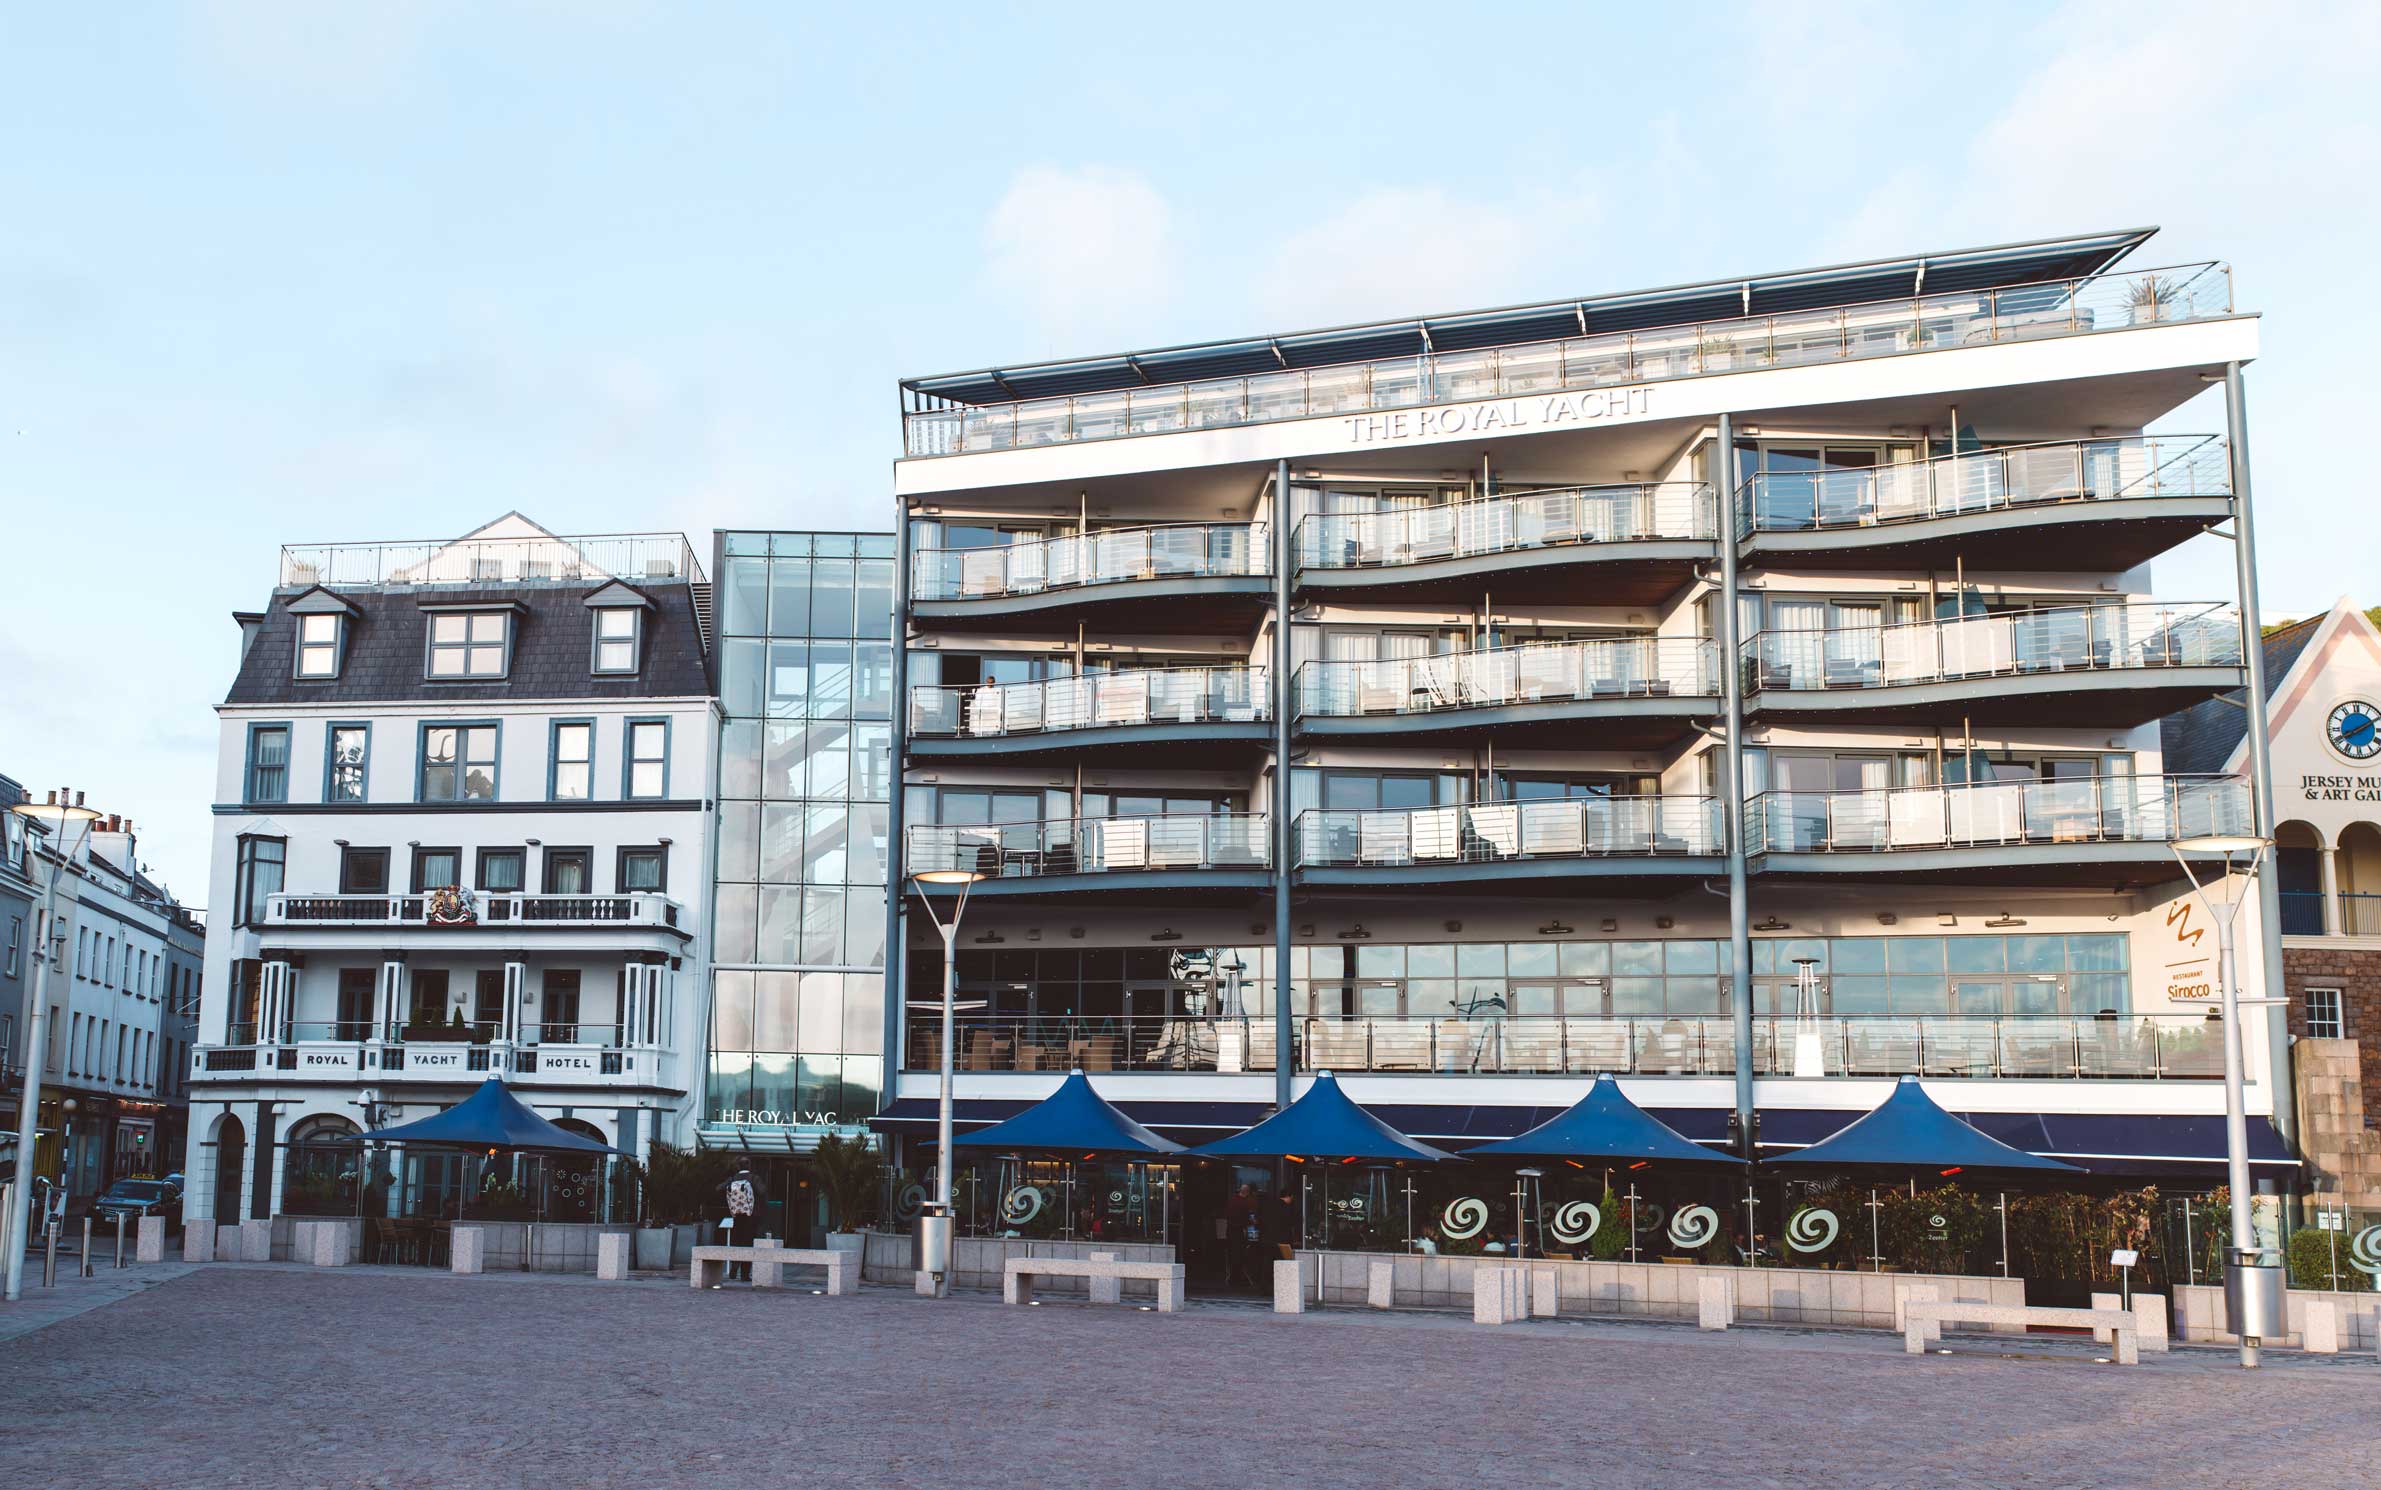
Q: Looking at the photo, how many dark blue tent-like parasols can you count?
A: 5